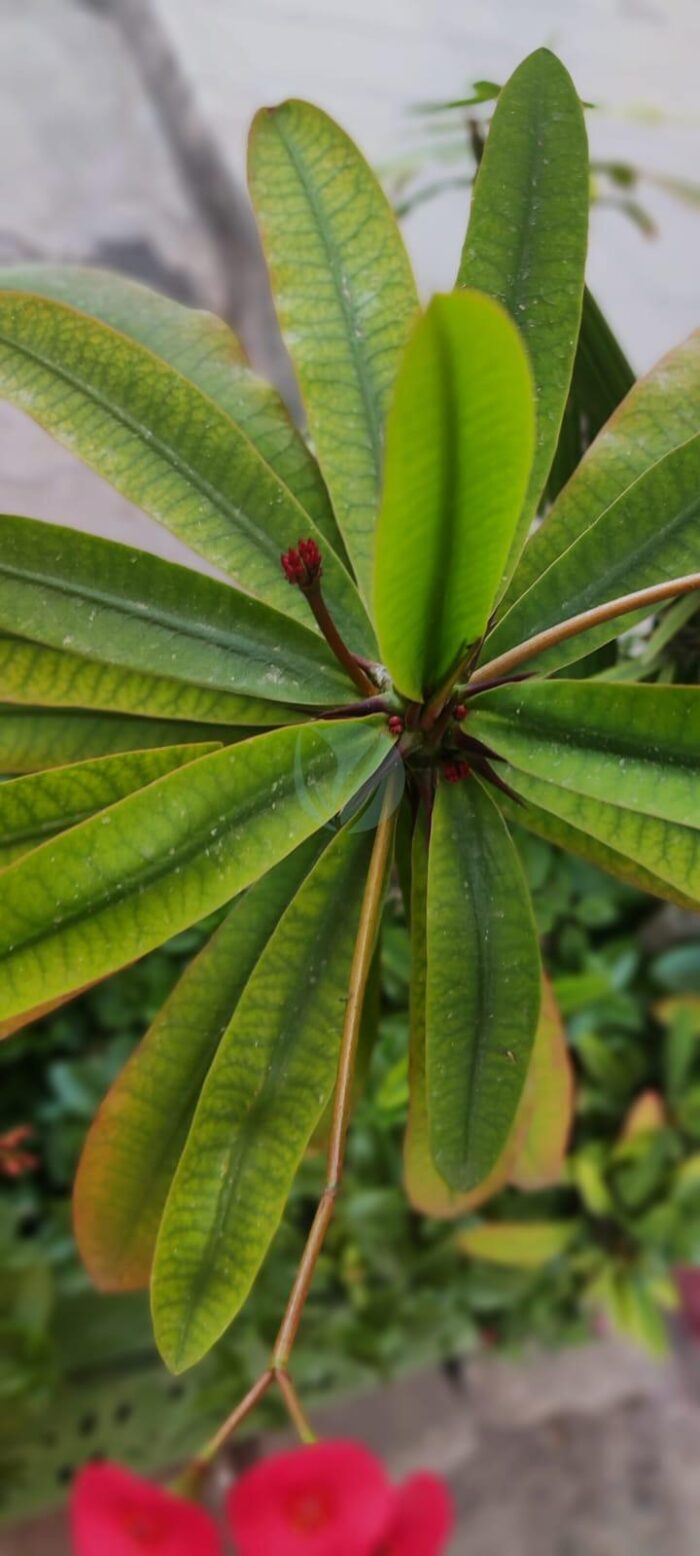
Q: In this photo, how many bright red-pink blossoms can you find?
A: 3